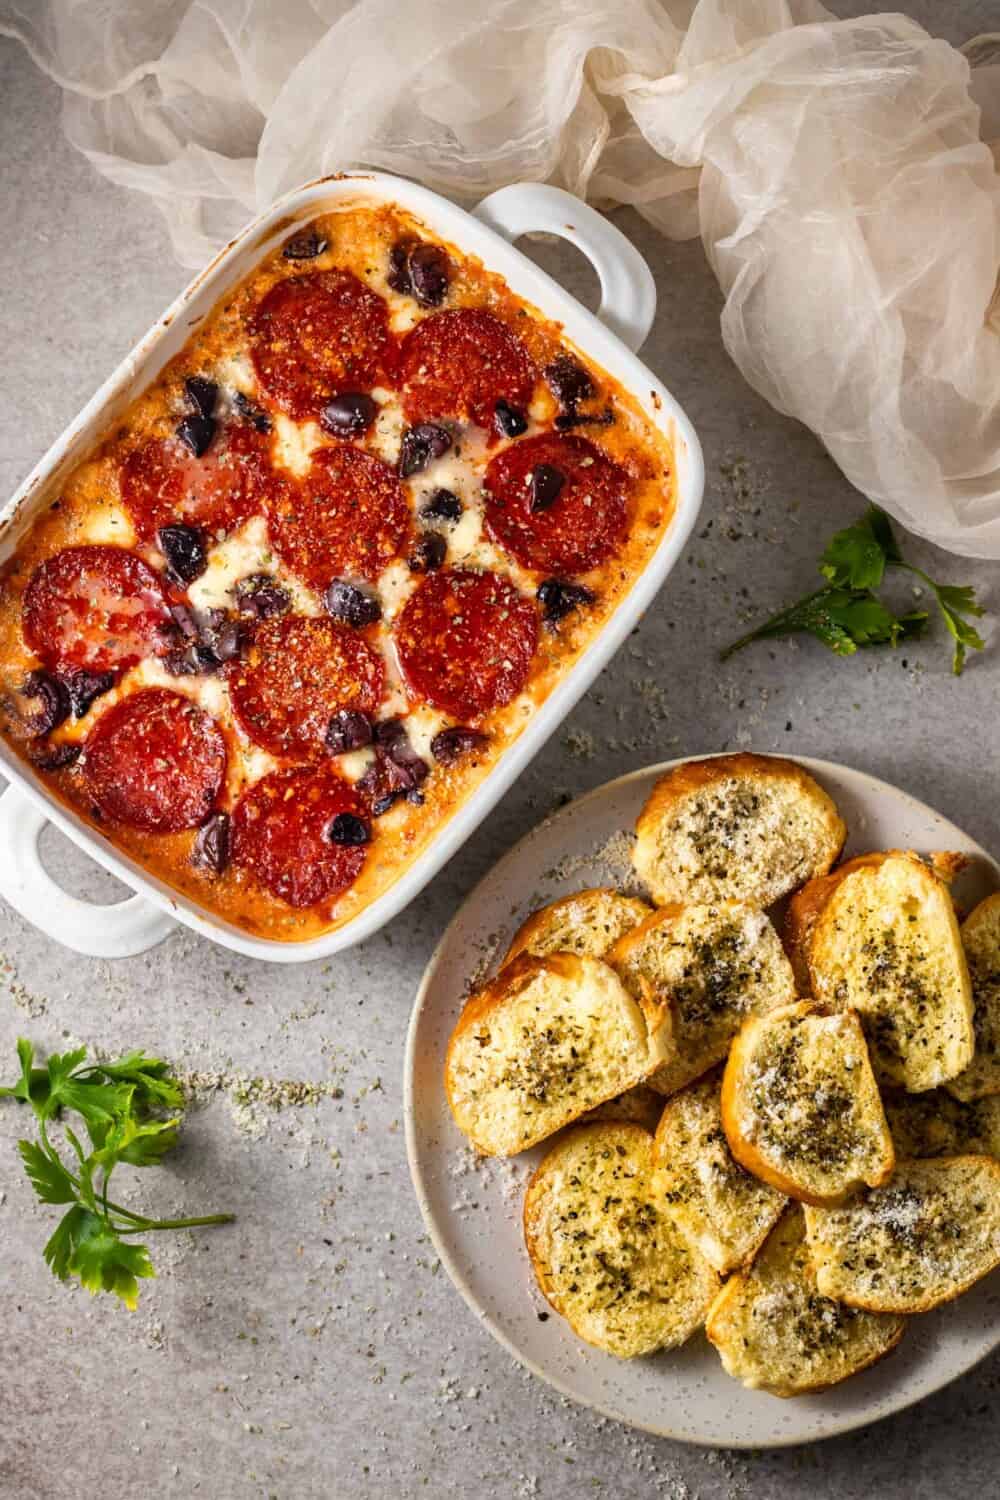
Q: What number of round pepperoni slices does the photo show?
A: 10